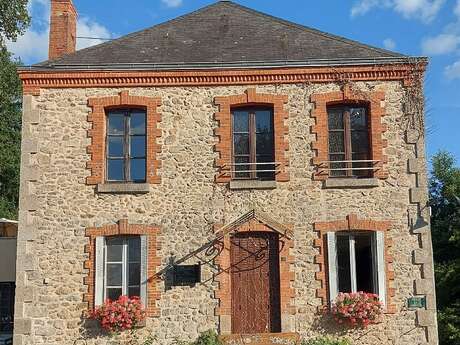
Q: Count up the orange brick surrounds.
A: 6